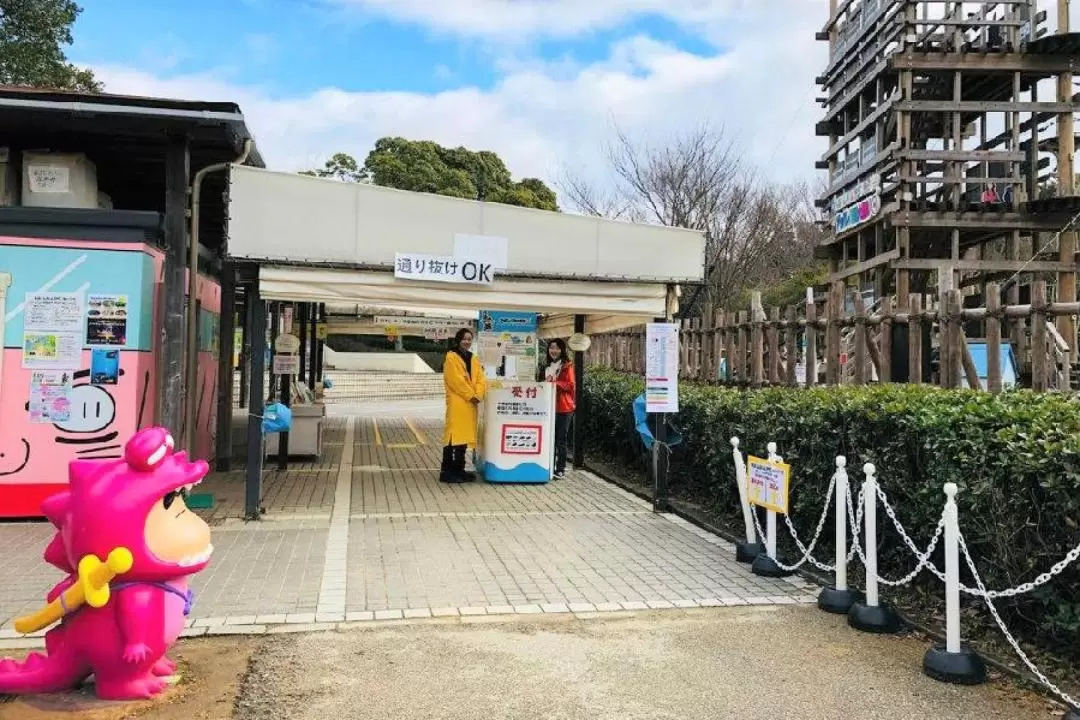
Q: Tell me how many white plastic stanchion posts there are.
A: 5